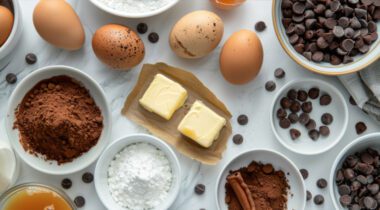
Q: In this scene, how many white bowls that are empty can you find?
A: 0